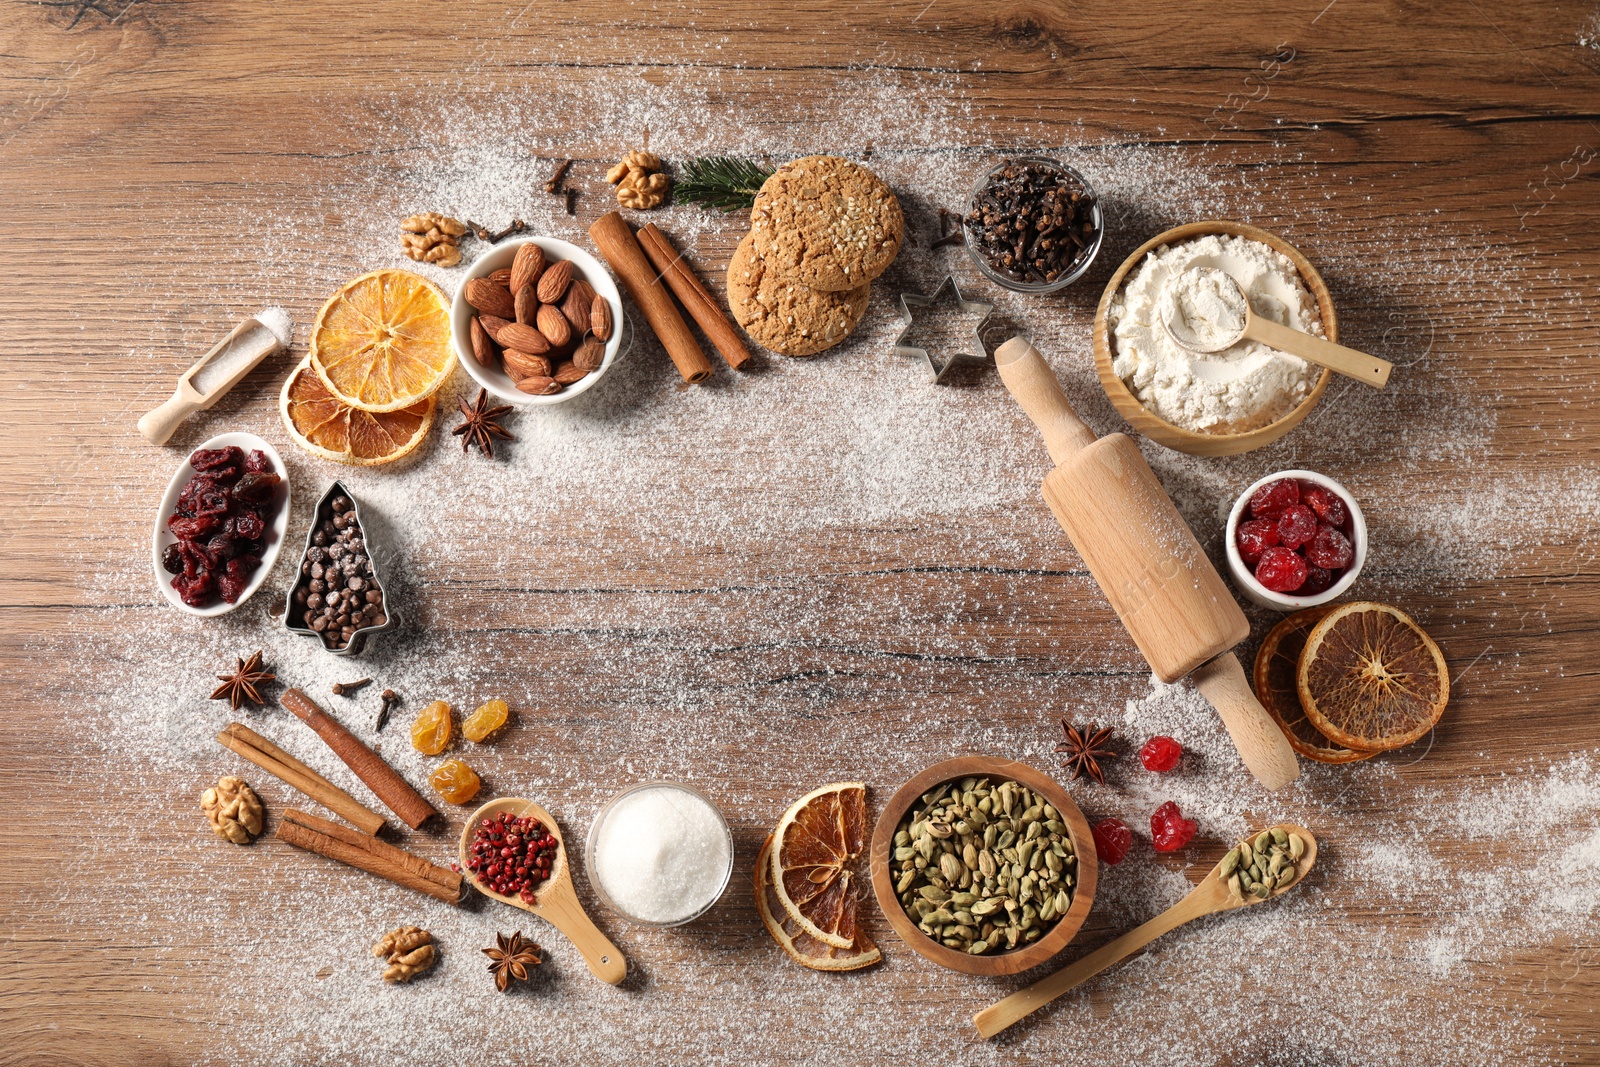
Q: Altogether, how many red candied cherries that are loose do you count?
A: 3